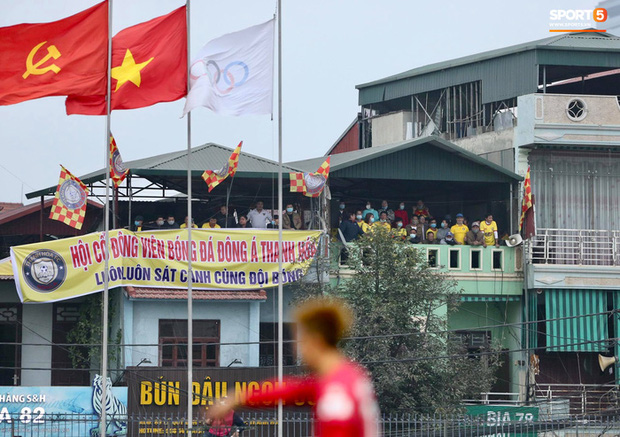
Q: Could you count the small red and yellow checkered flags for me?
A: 5